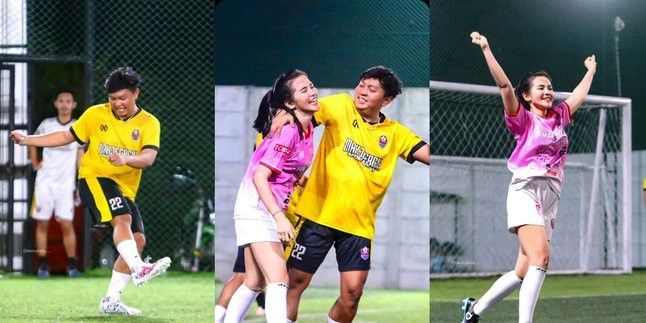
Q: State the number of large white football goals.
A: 1